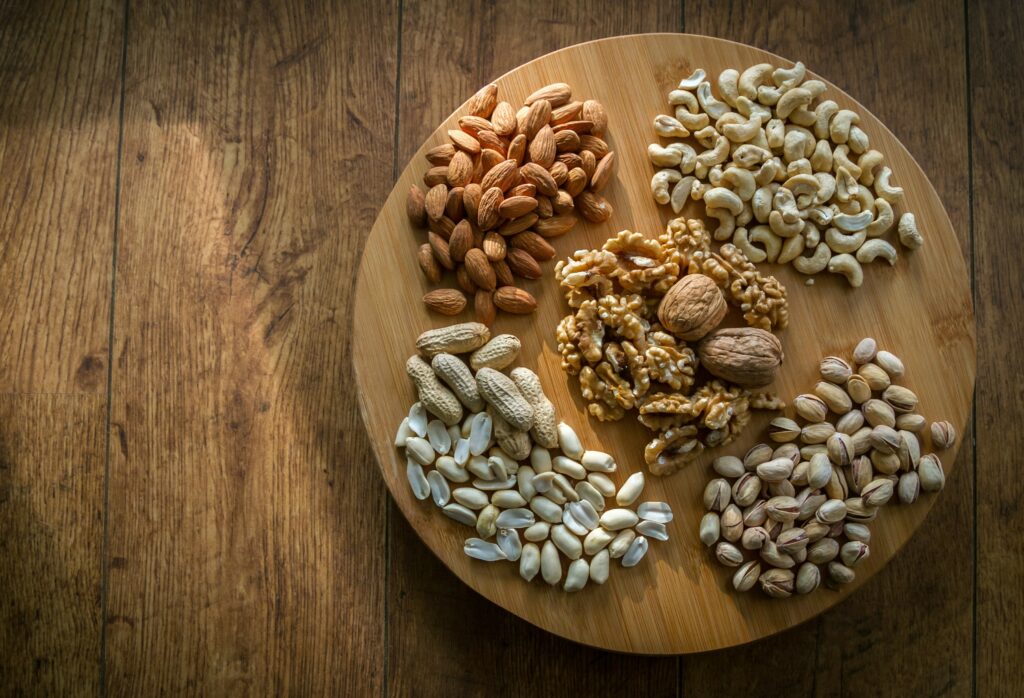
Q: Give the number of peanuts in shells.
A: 7